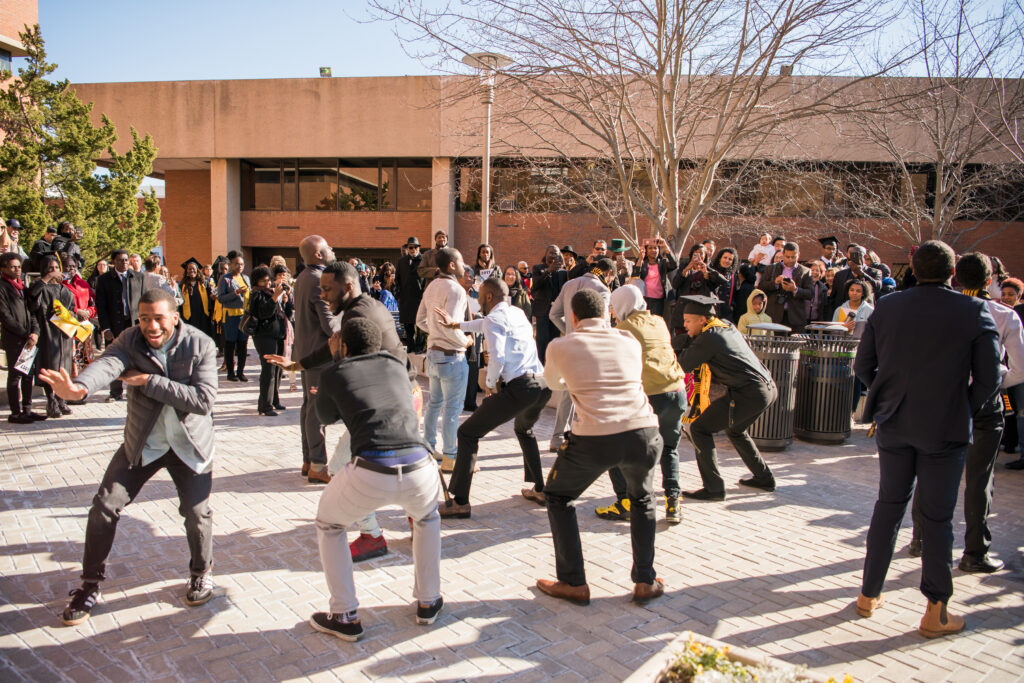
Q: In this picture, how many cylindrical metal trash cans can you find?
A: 2